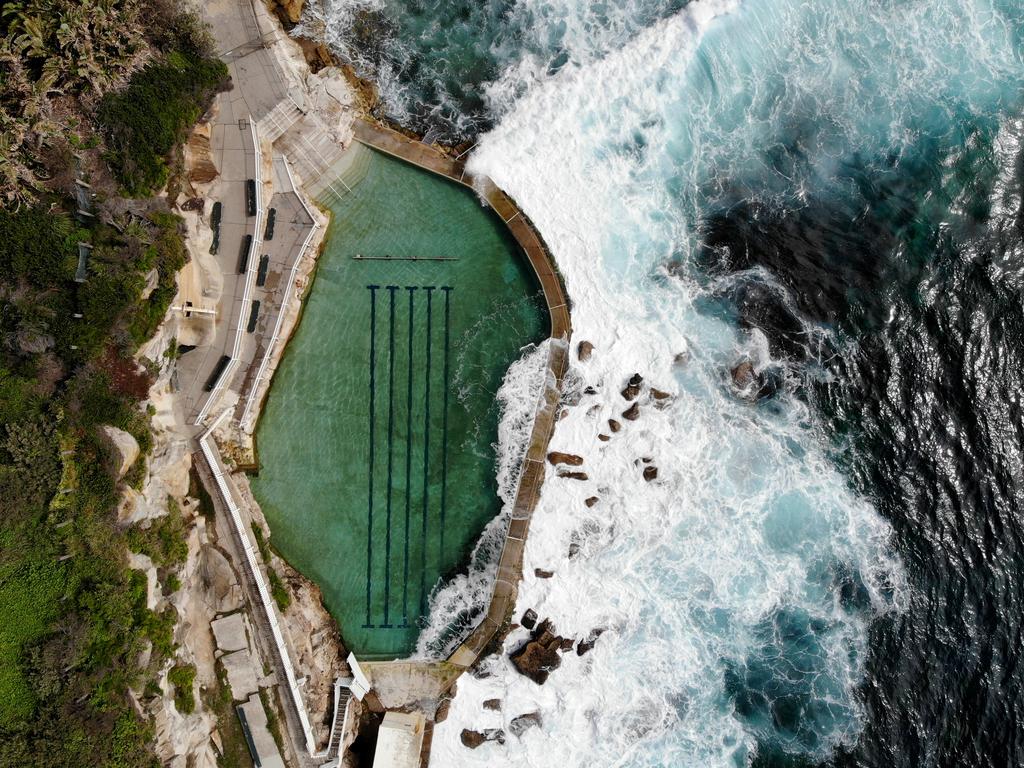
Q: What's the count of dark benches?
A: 7